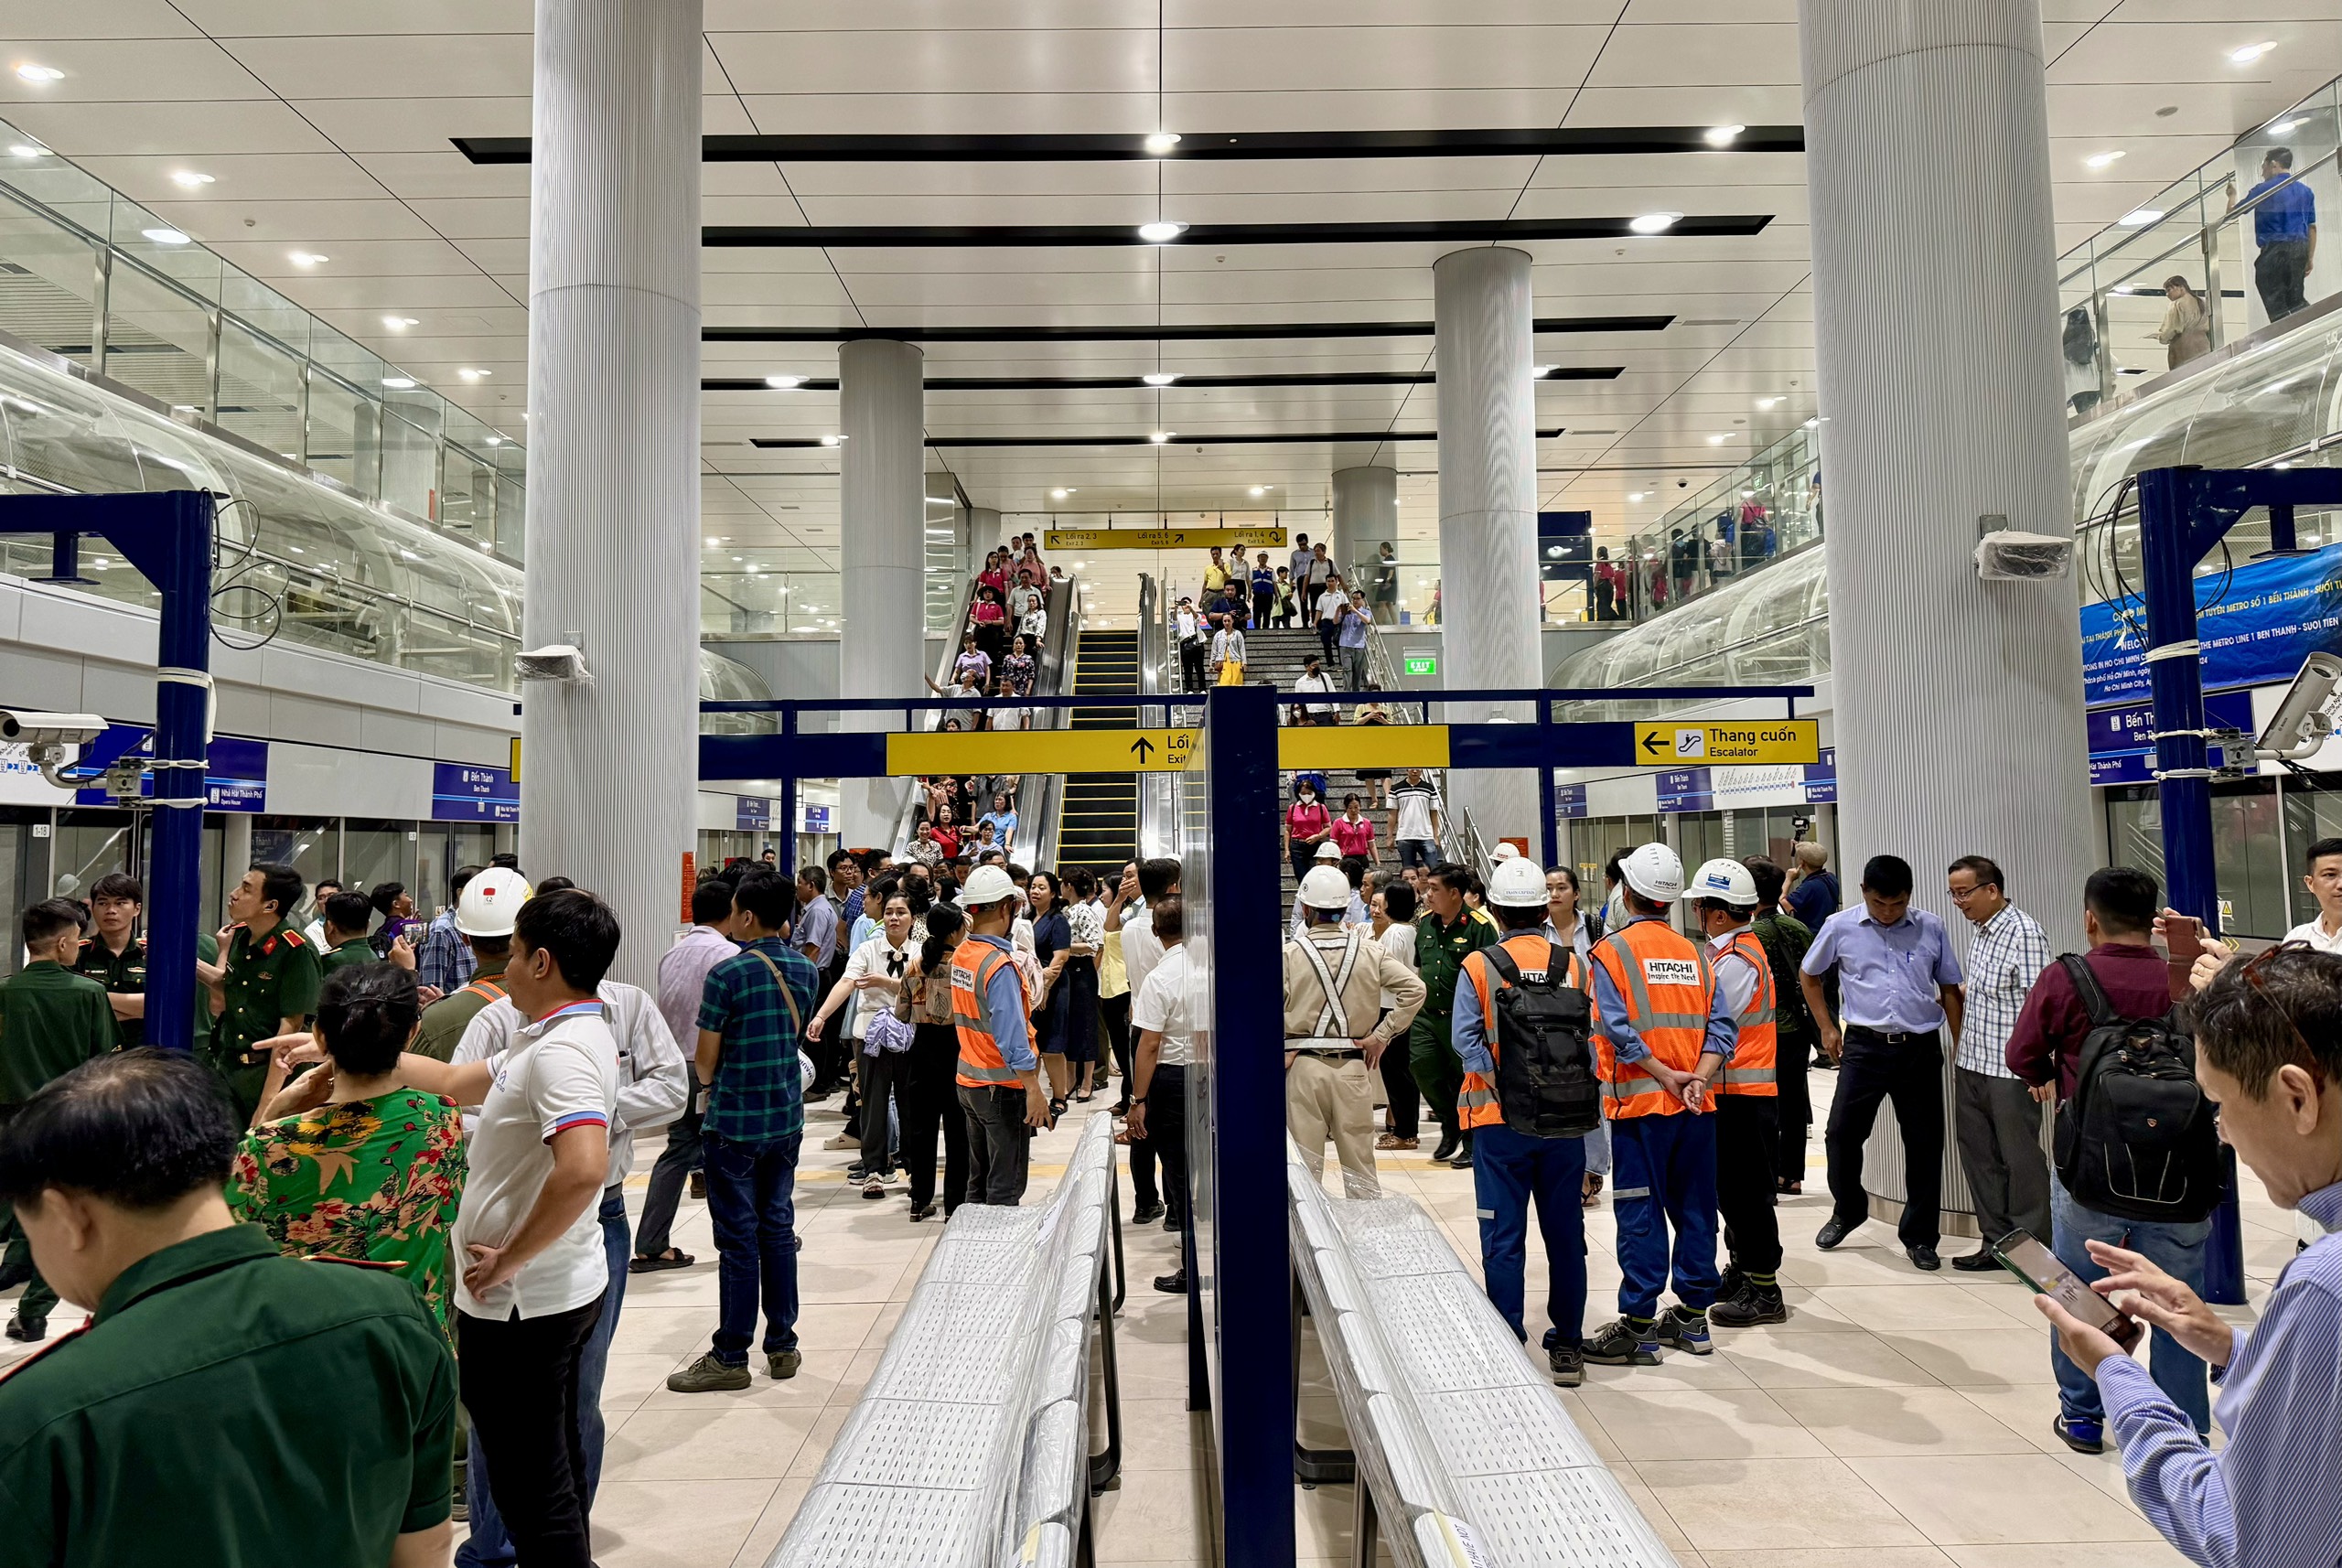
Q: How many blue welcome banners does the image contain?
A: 1